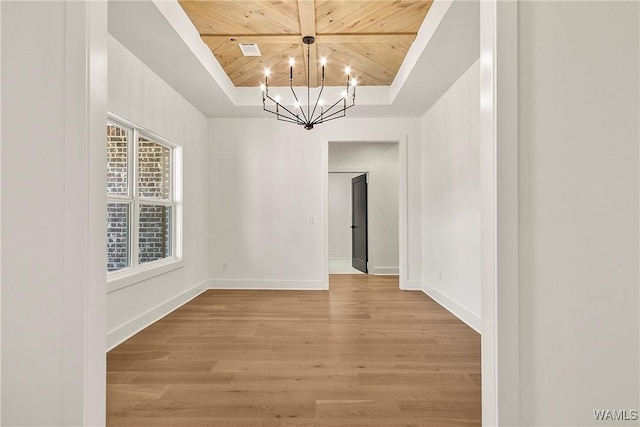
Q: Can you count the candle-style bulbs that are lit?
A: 10